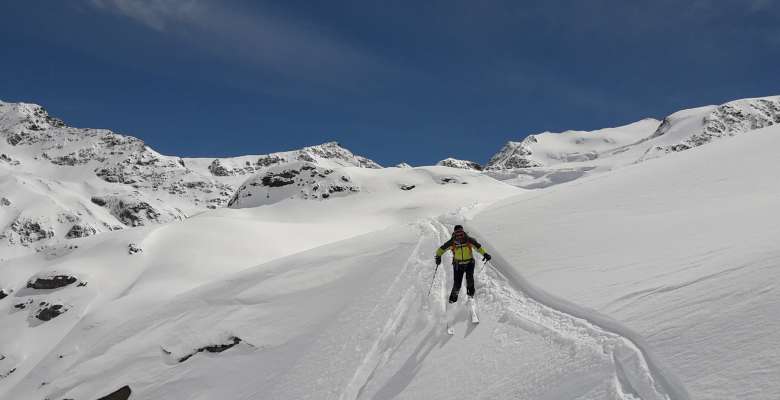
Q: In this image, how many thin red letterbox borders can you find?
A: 0